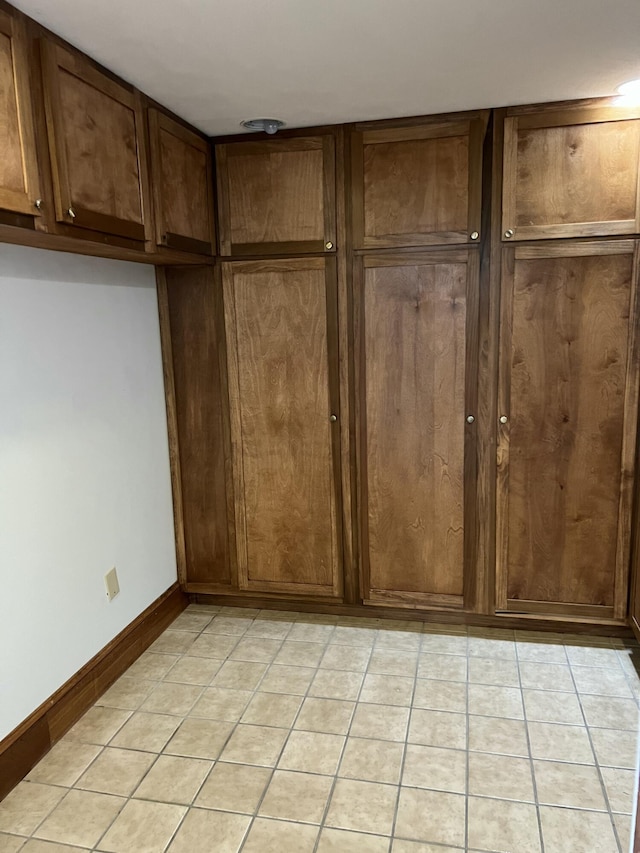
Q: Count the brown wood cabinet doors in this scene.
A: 9